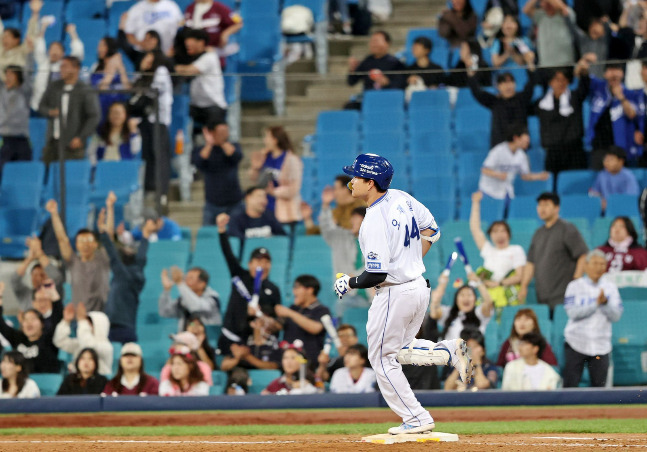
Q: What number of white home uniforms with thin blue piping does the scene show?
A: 1